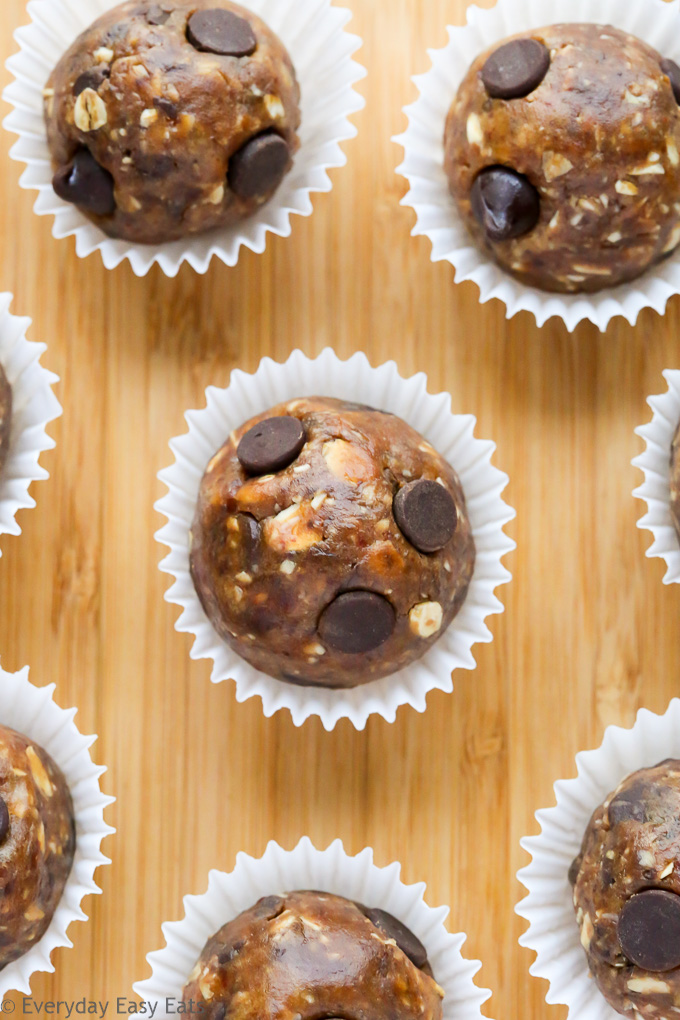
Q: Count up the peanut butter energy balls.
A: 8